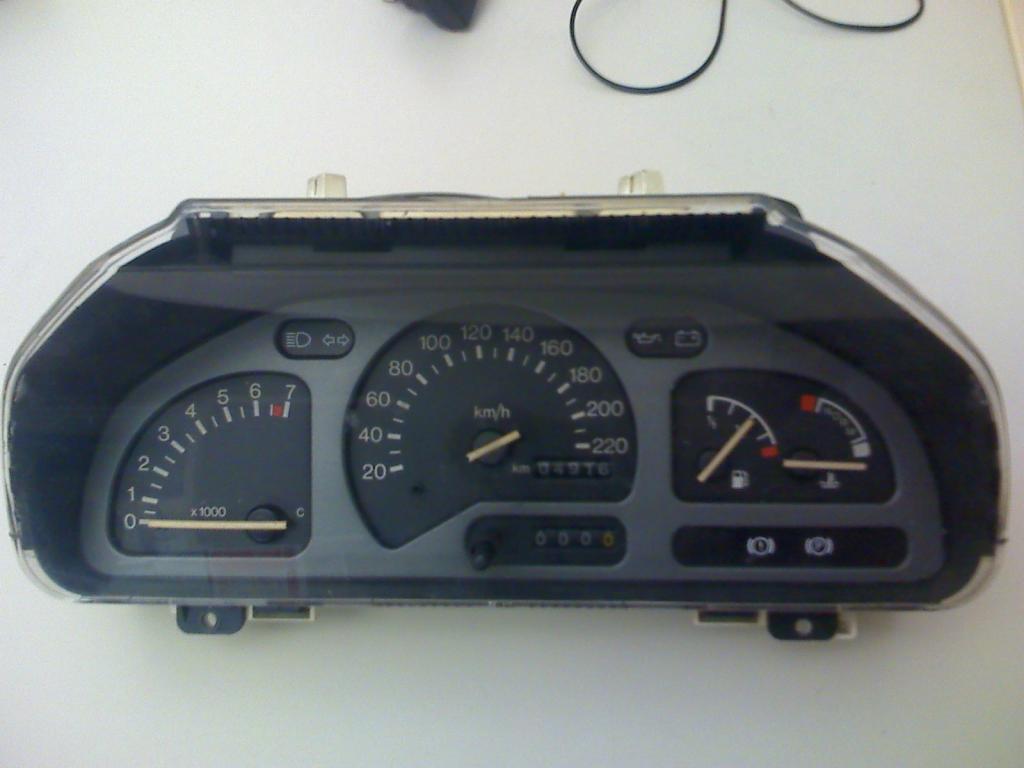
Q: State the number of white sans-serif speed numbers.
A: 11